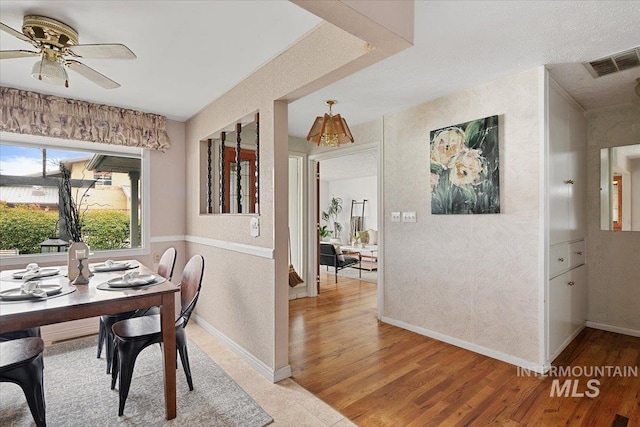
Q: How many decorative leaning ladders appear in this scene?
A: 1